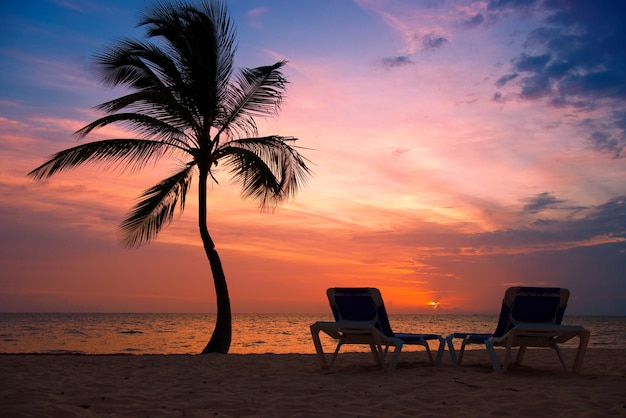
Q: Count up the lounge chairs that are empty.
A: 2